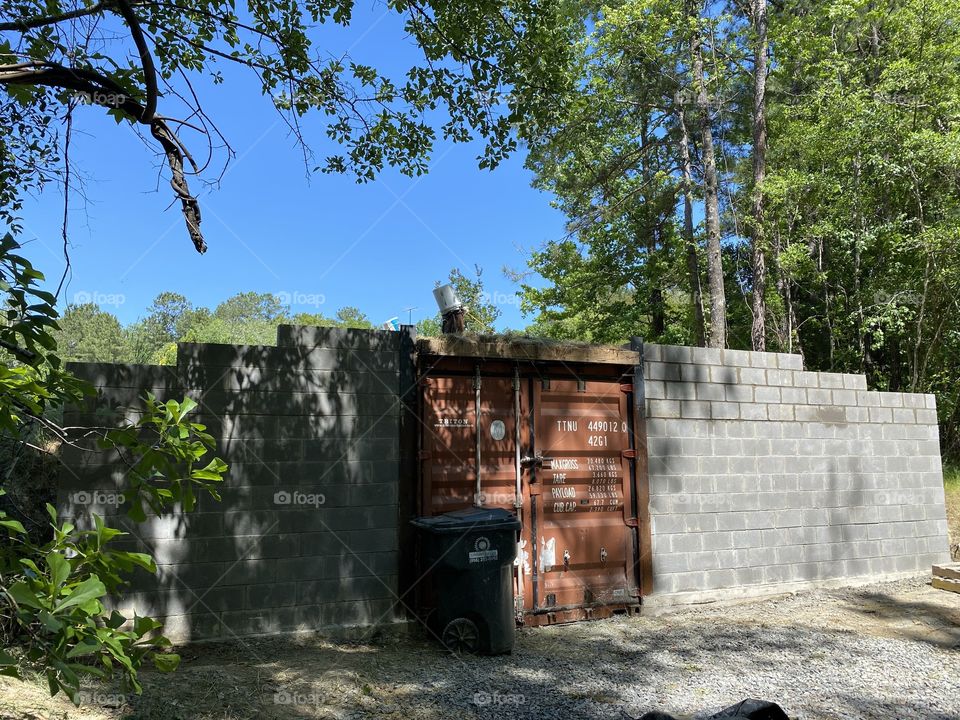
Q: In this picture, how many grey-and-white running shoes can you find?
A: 0